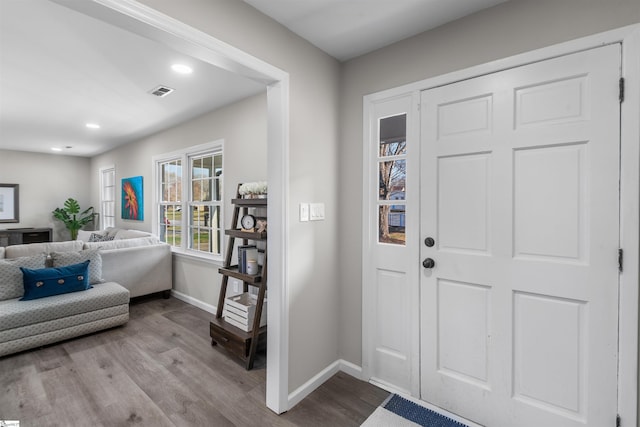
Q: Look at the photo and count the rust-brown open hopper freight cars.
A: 0